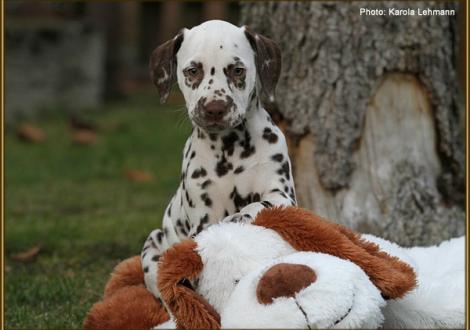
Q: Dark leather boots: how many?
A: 0